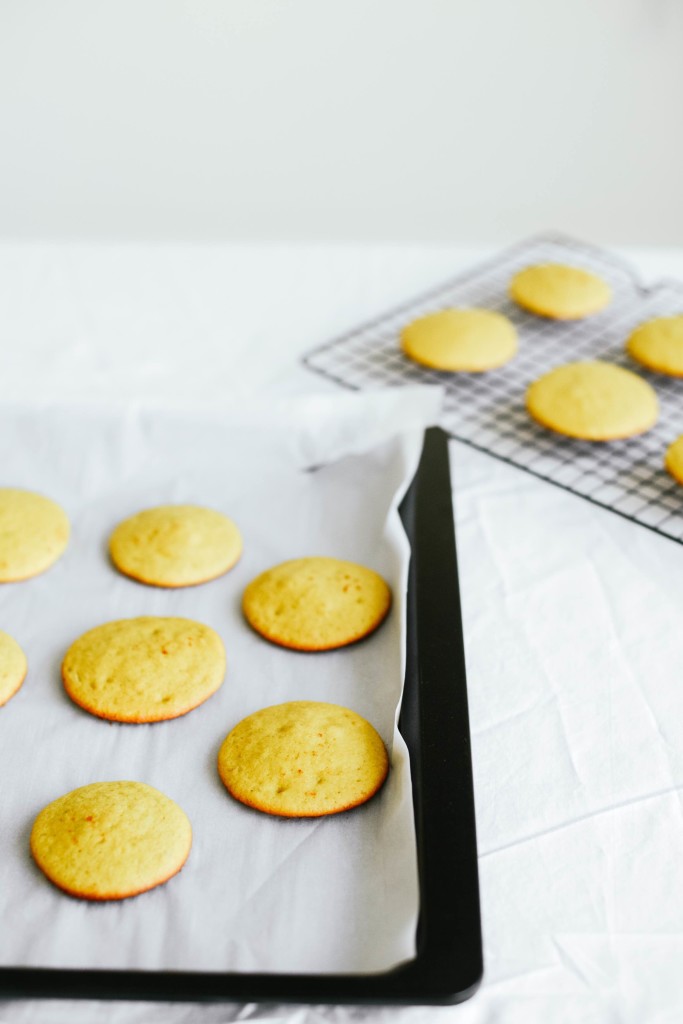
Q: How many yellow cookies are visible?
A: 12